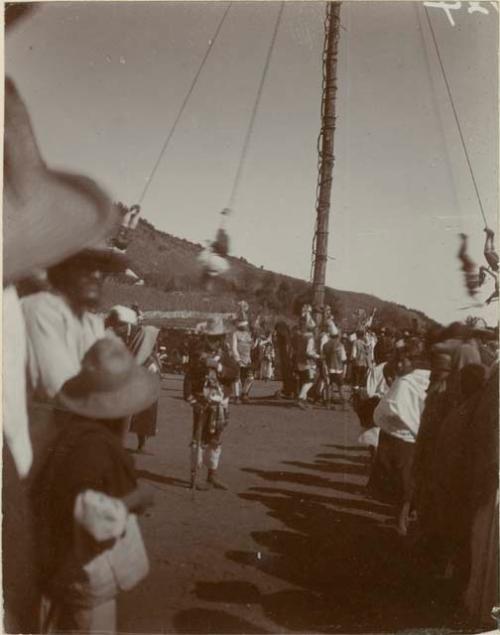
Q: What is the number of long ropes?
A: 4